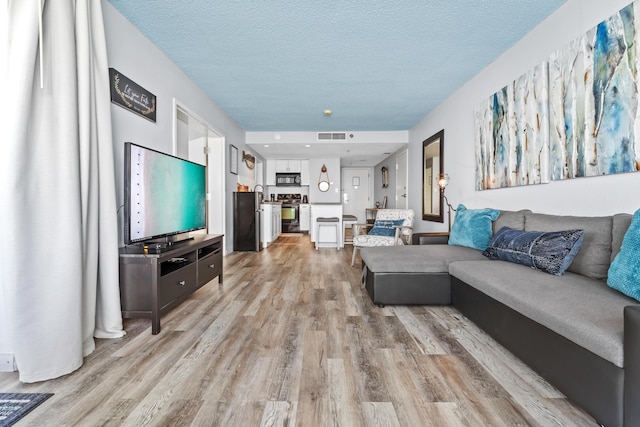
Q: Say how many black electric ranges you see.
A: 1